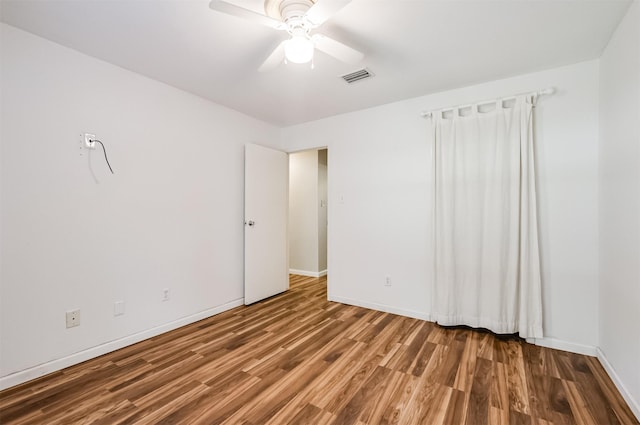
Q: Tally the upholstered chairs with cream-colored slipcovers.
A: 0